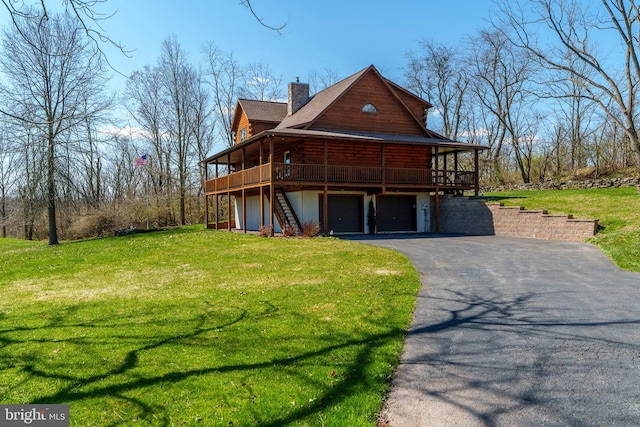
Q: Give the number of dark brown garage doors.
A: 2